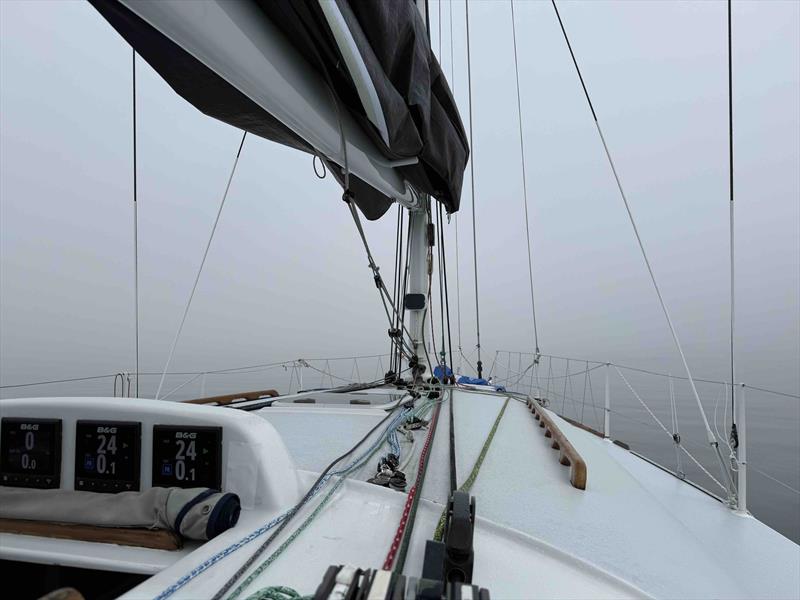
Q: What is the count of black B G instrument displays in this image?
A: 3